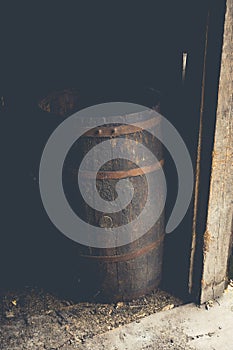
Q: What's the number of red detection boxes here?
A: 0